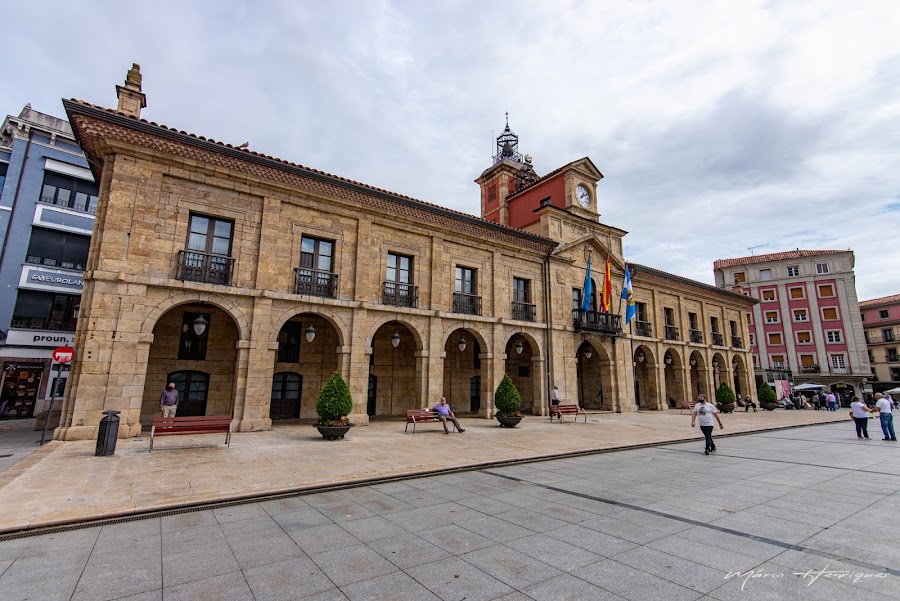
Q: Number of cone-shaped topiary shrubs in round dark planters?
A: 4